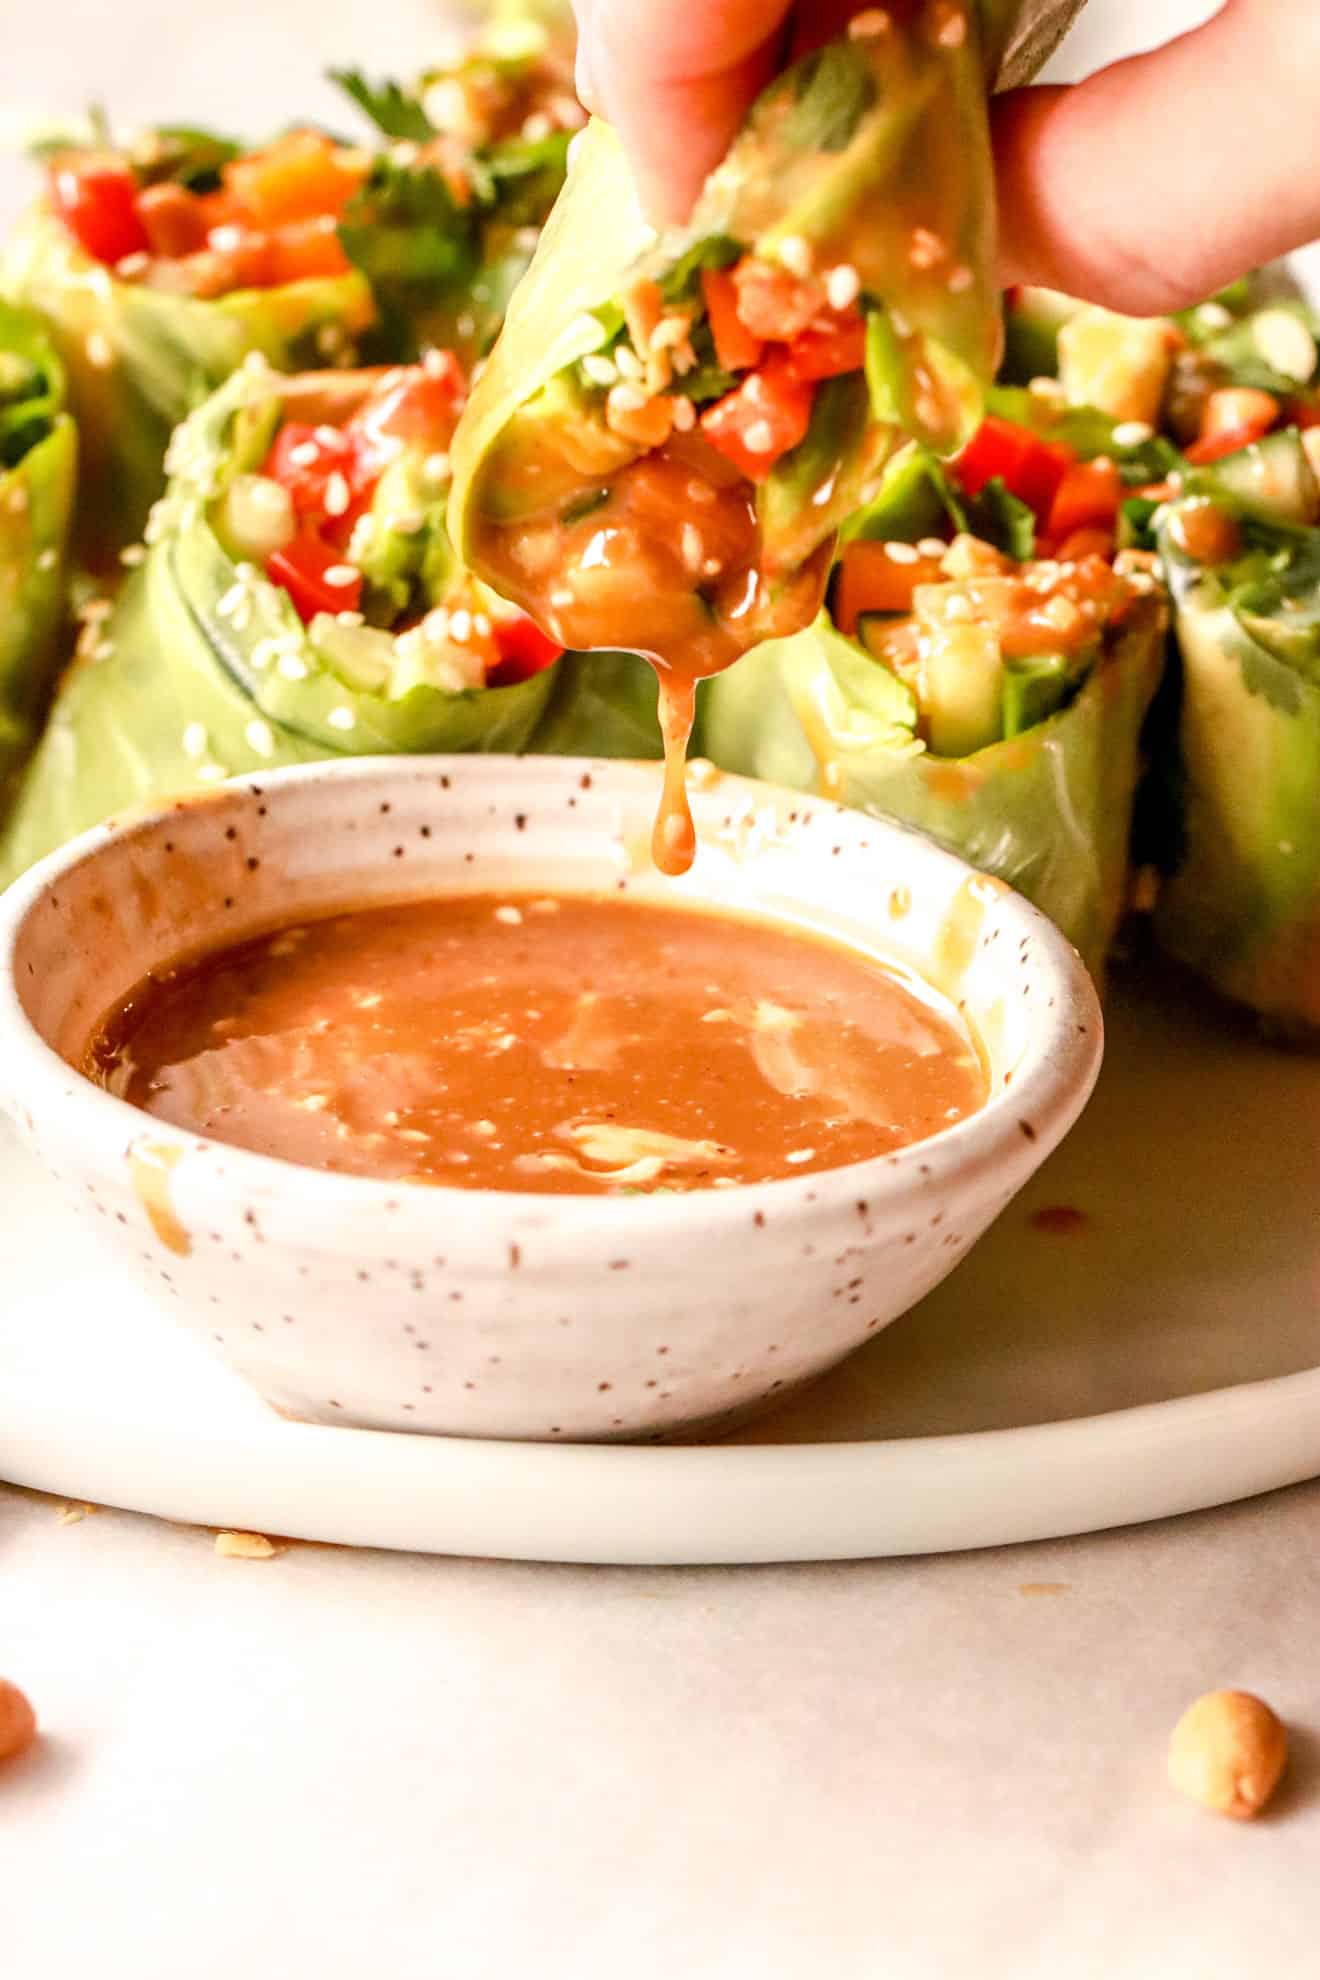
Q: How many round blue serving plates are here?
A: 0